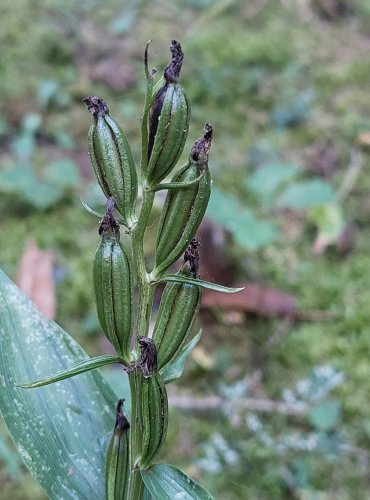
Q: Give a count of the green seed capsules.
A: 7